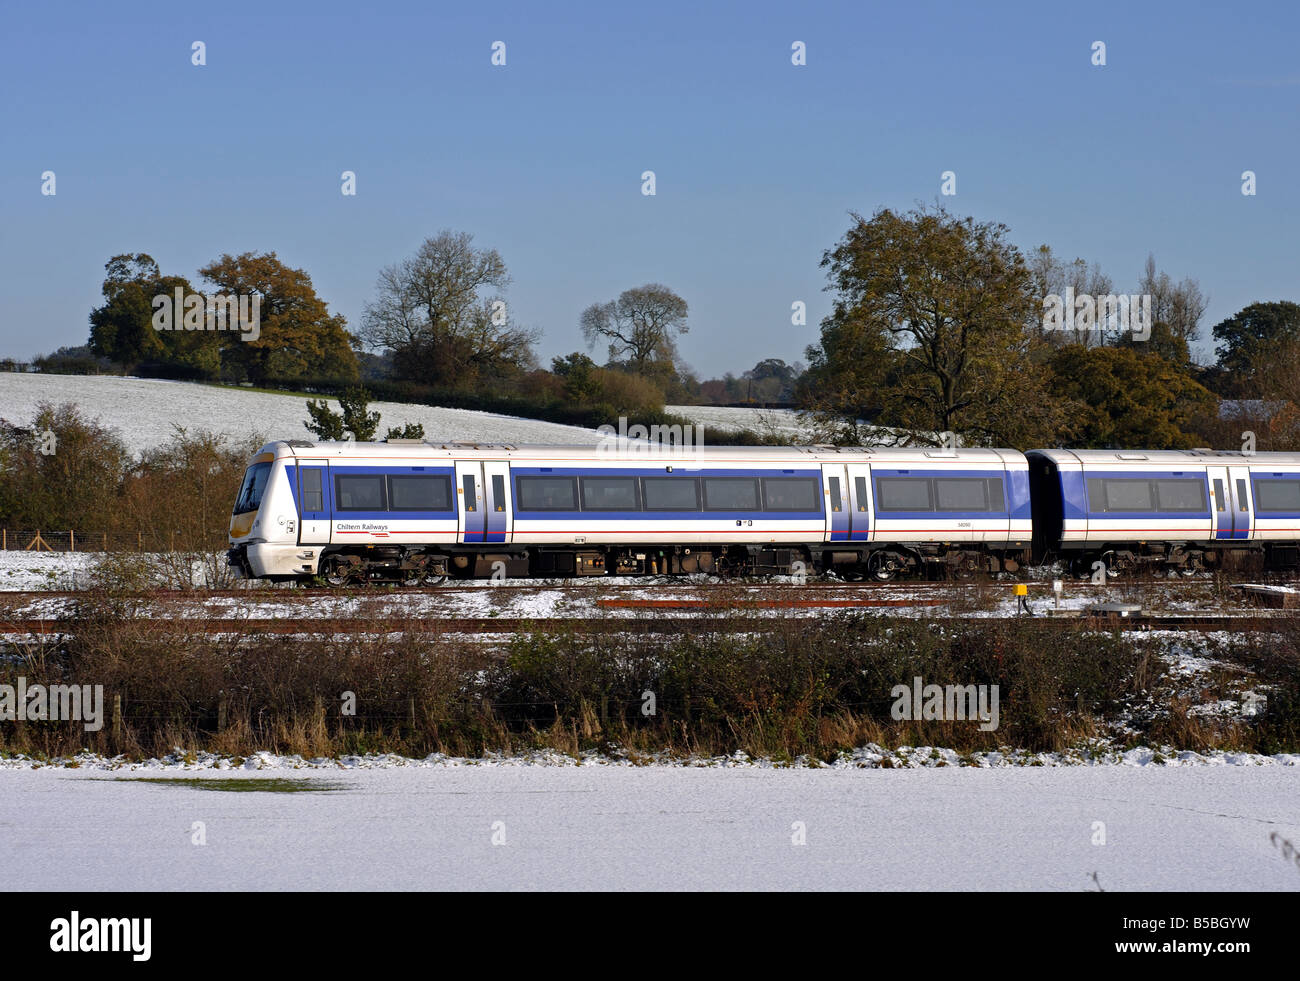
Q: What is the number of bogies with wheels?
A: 3